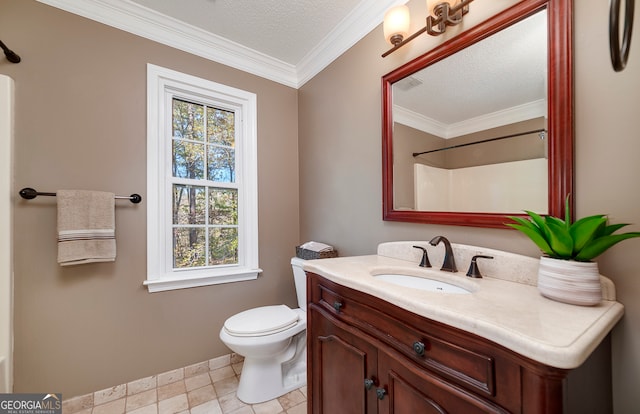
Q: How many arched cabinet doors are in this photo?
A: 2